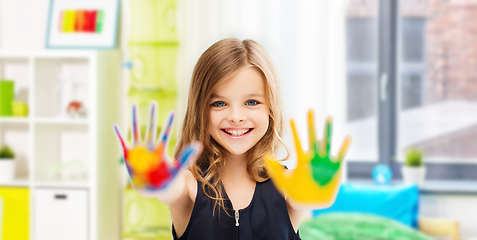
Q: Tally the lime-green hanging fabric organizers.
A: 1